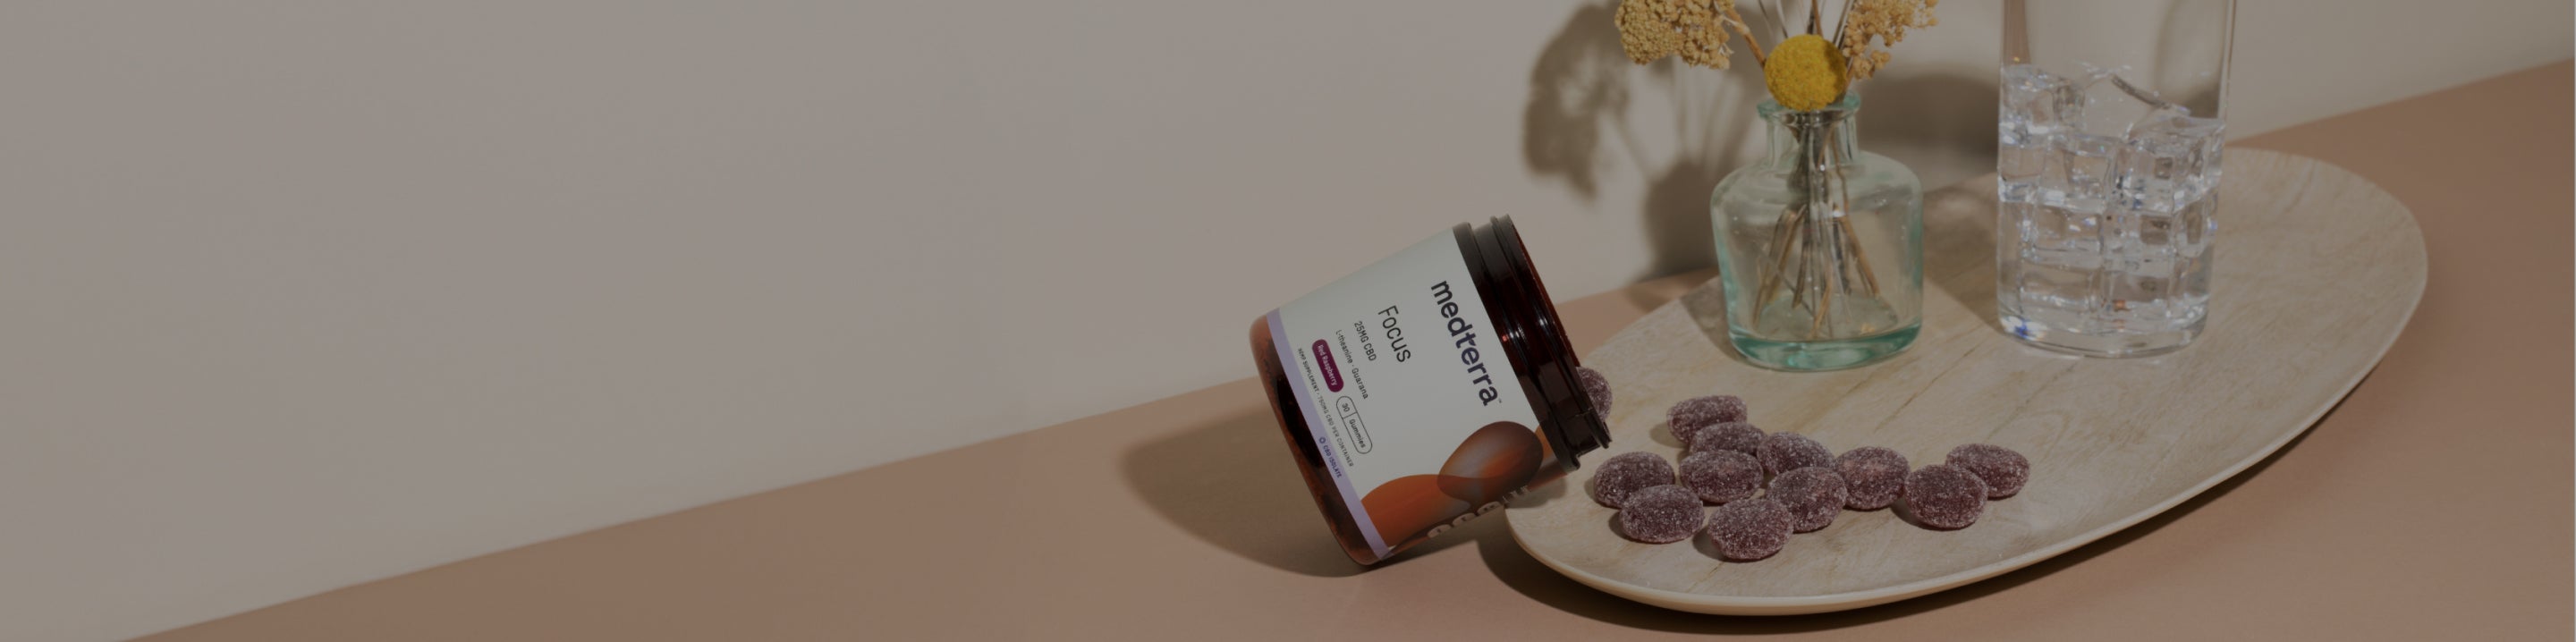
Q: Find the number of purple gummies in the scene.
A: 12